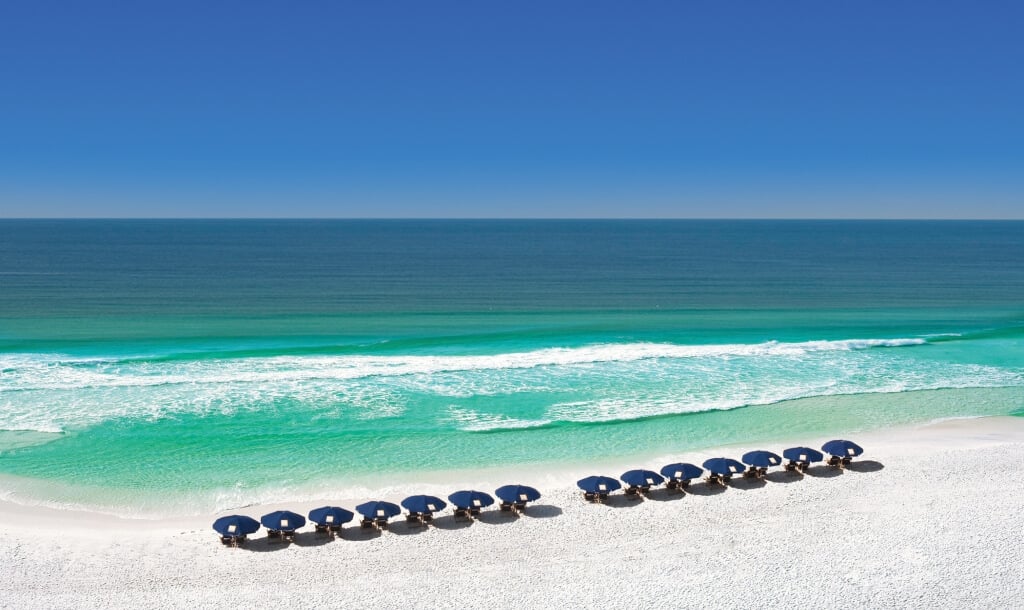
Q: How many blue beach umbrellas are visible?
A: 14